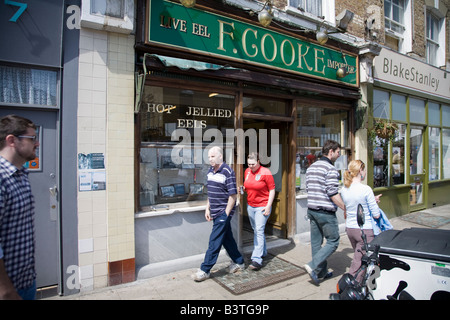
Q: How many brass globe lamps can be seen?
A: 4